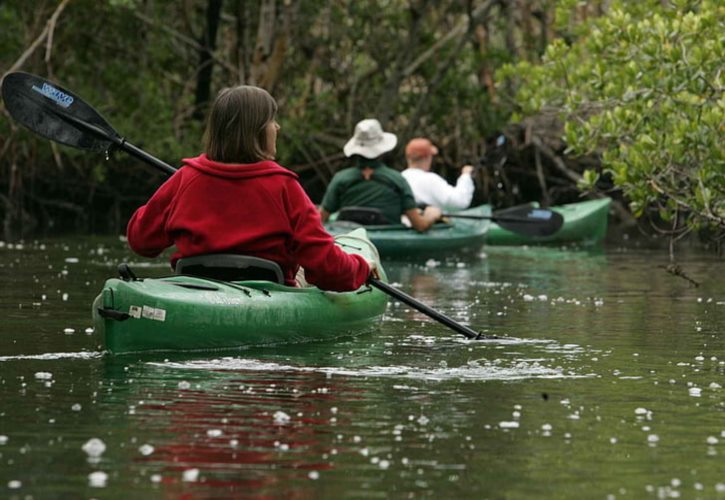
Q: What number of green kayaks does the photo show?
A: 3